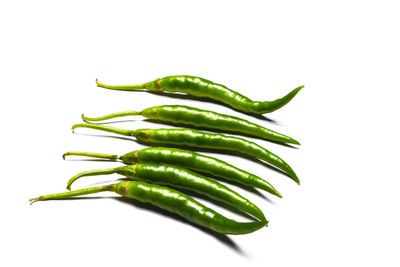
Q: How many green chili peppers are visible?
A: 6